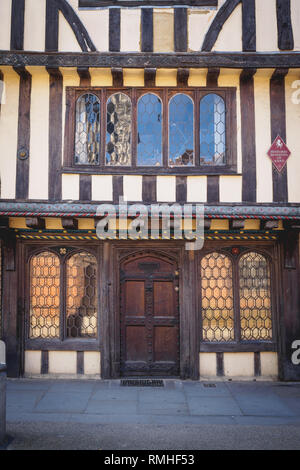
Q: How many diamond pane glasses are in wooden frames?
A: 9